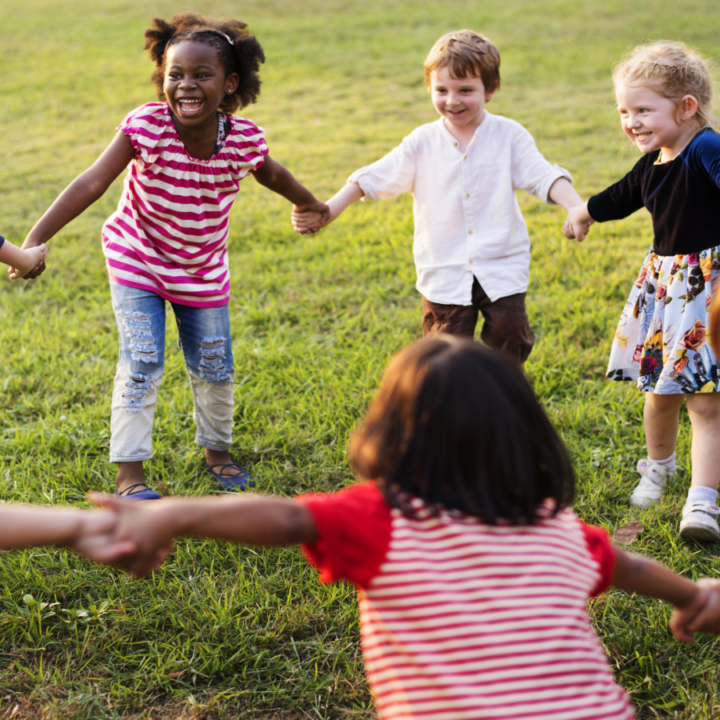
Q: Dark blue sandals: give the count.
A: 2